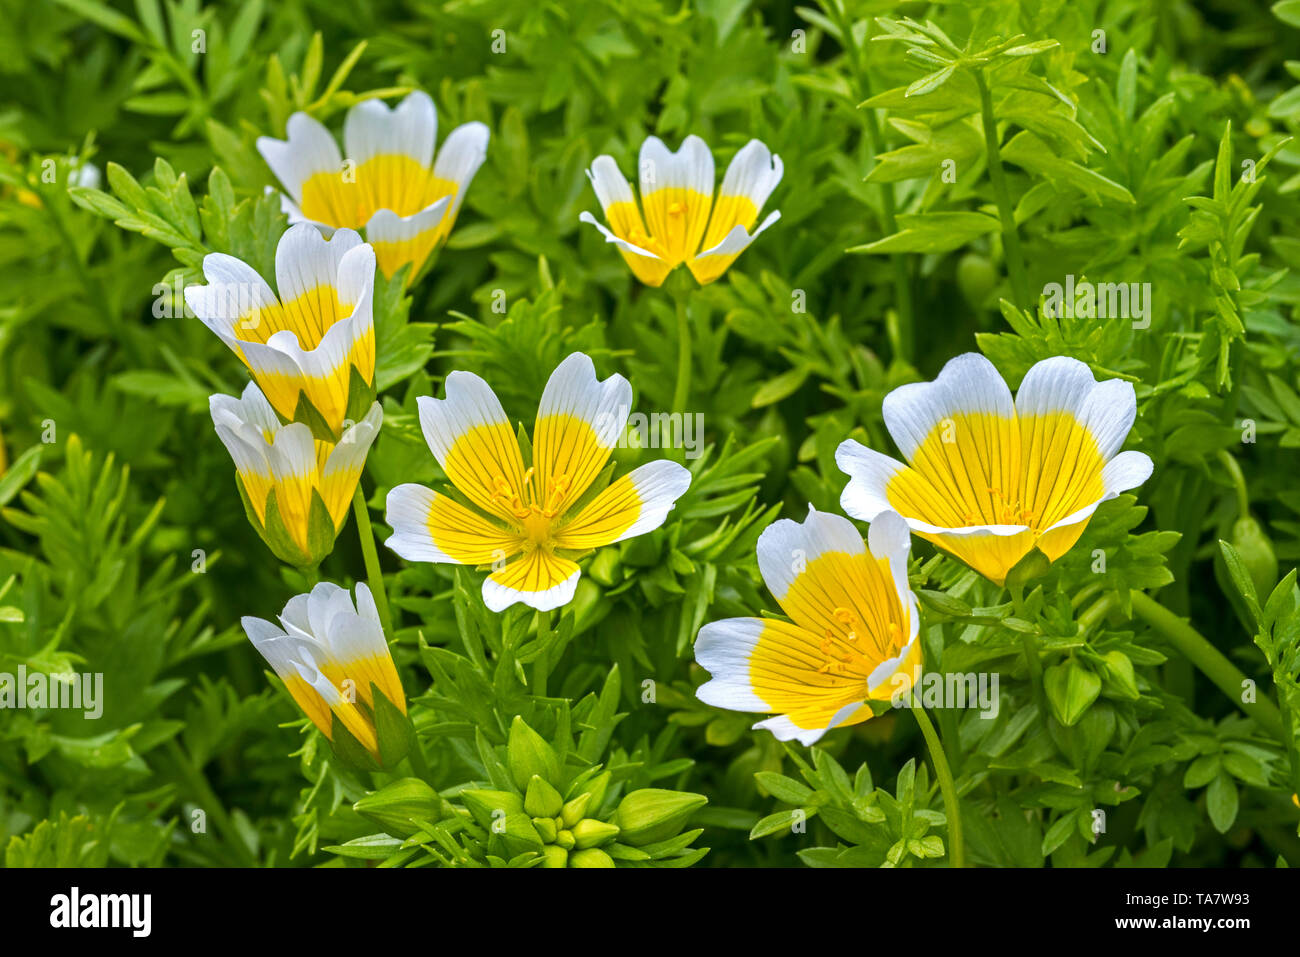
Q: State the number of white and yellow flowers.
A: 8